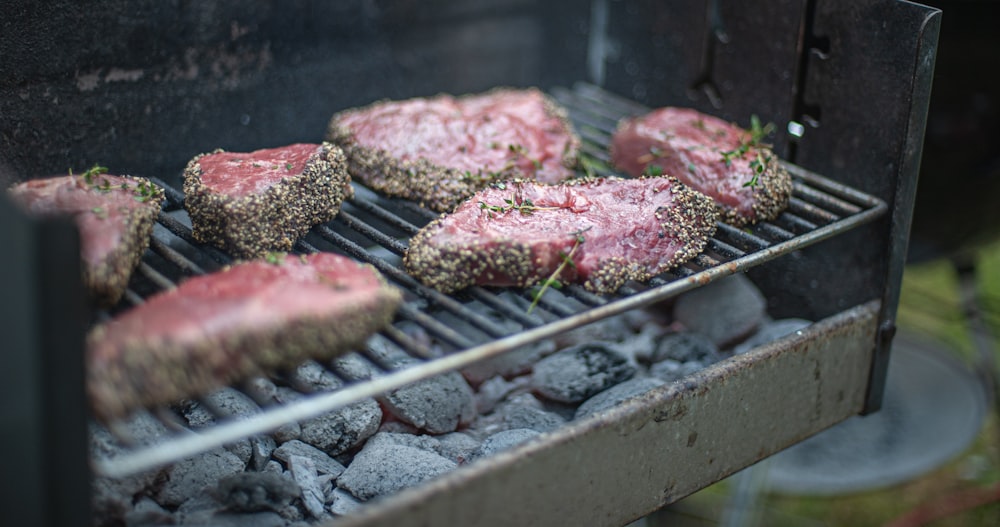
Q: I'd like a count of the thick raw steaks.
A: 6